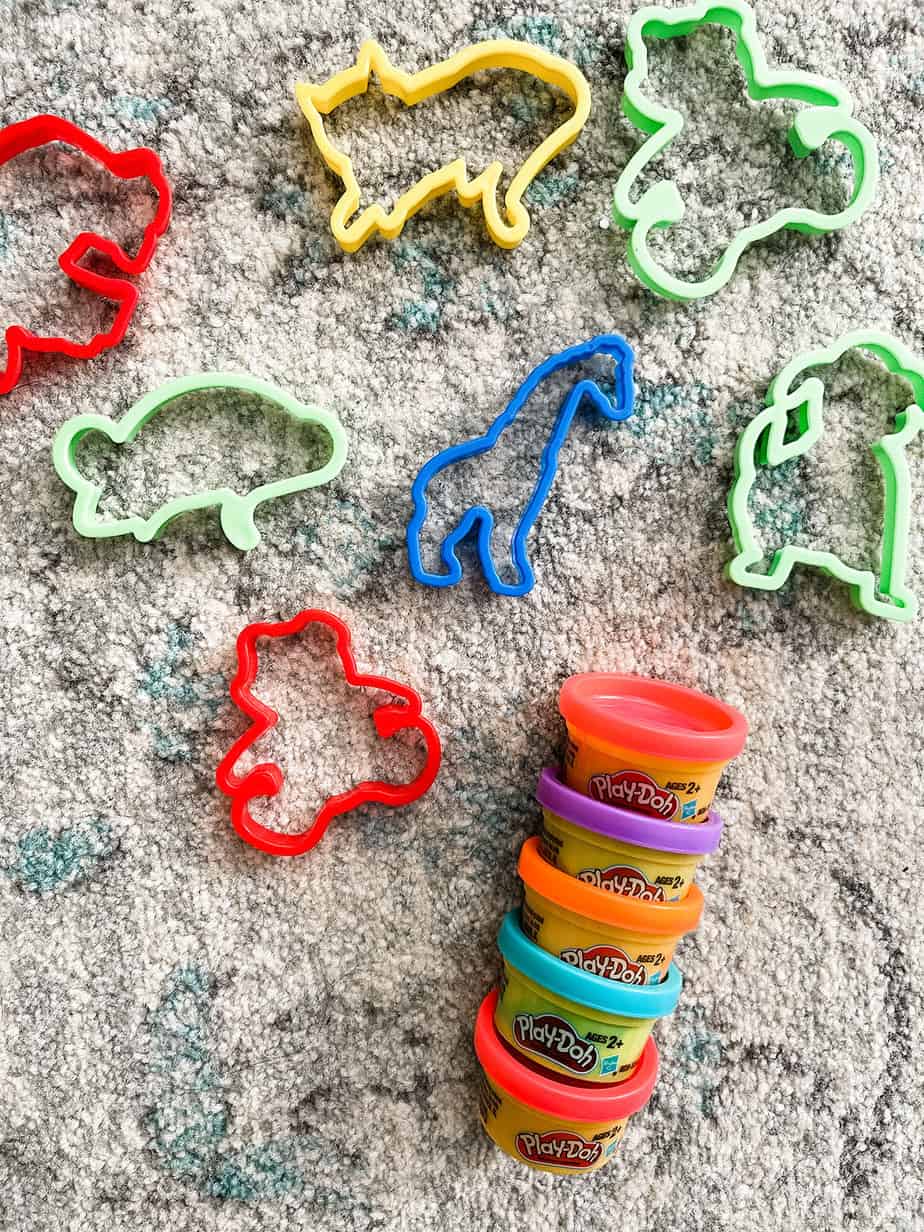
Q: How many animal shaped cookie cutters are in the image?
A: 7